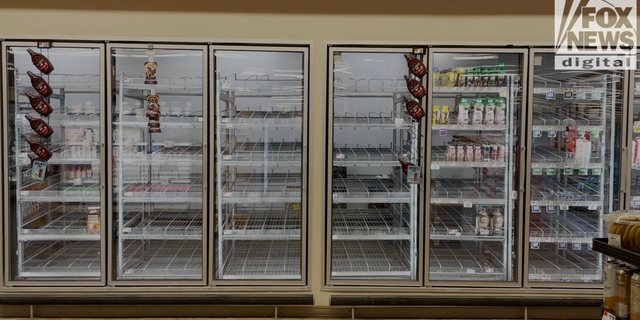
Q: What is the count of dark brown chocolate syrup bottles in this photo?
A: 10